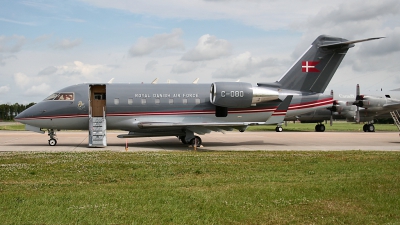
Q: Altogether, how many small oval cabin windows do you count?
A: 7